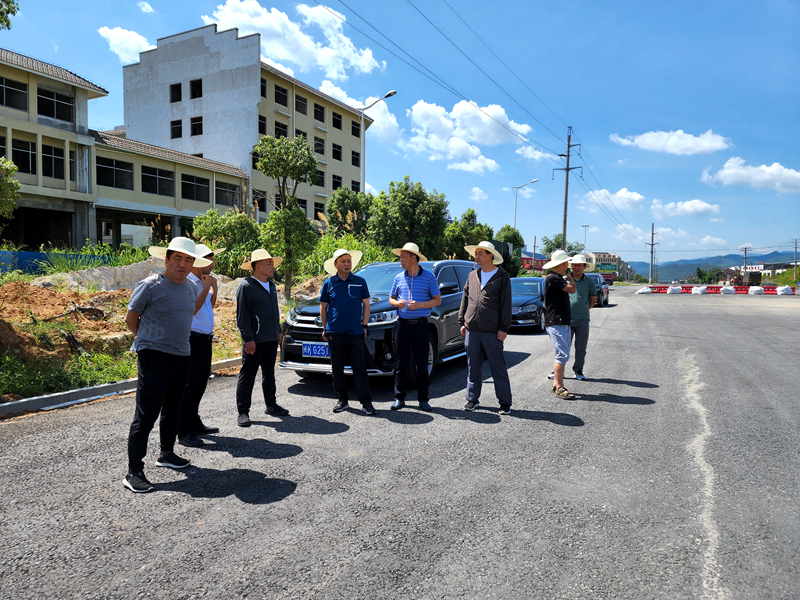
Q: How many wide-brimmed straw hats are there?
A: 8